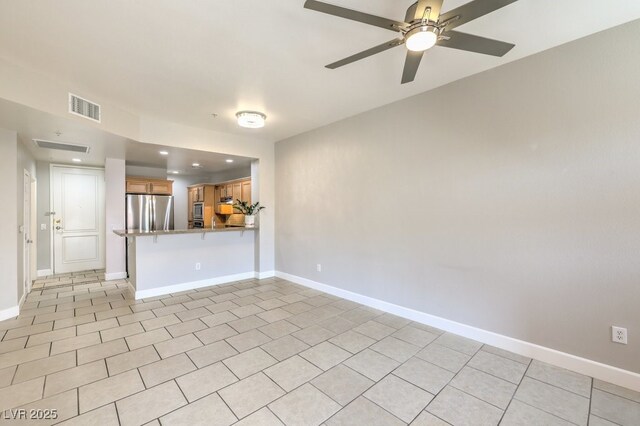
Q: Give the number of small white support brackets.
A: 3